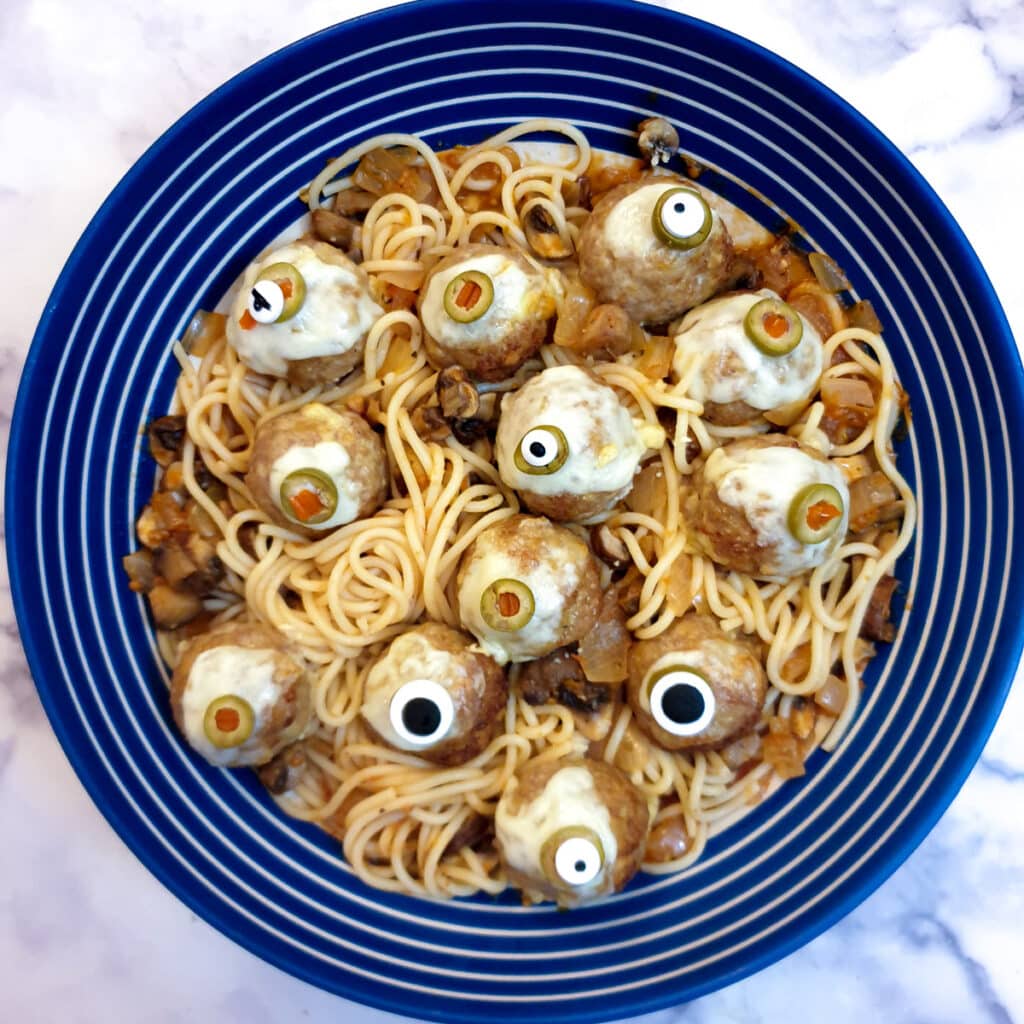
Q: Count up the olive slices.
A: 11